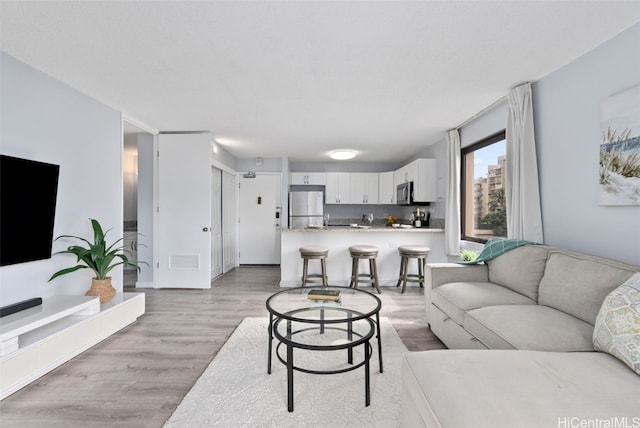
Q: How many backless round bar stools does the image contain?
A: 3